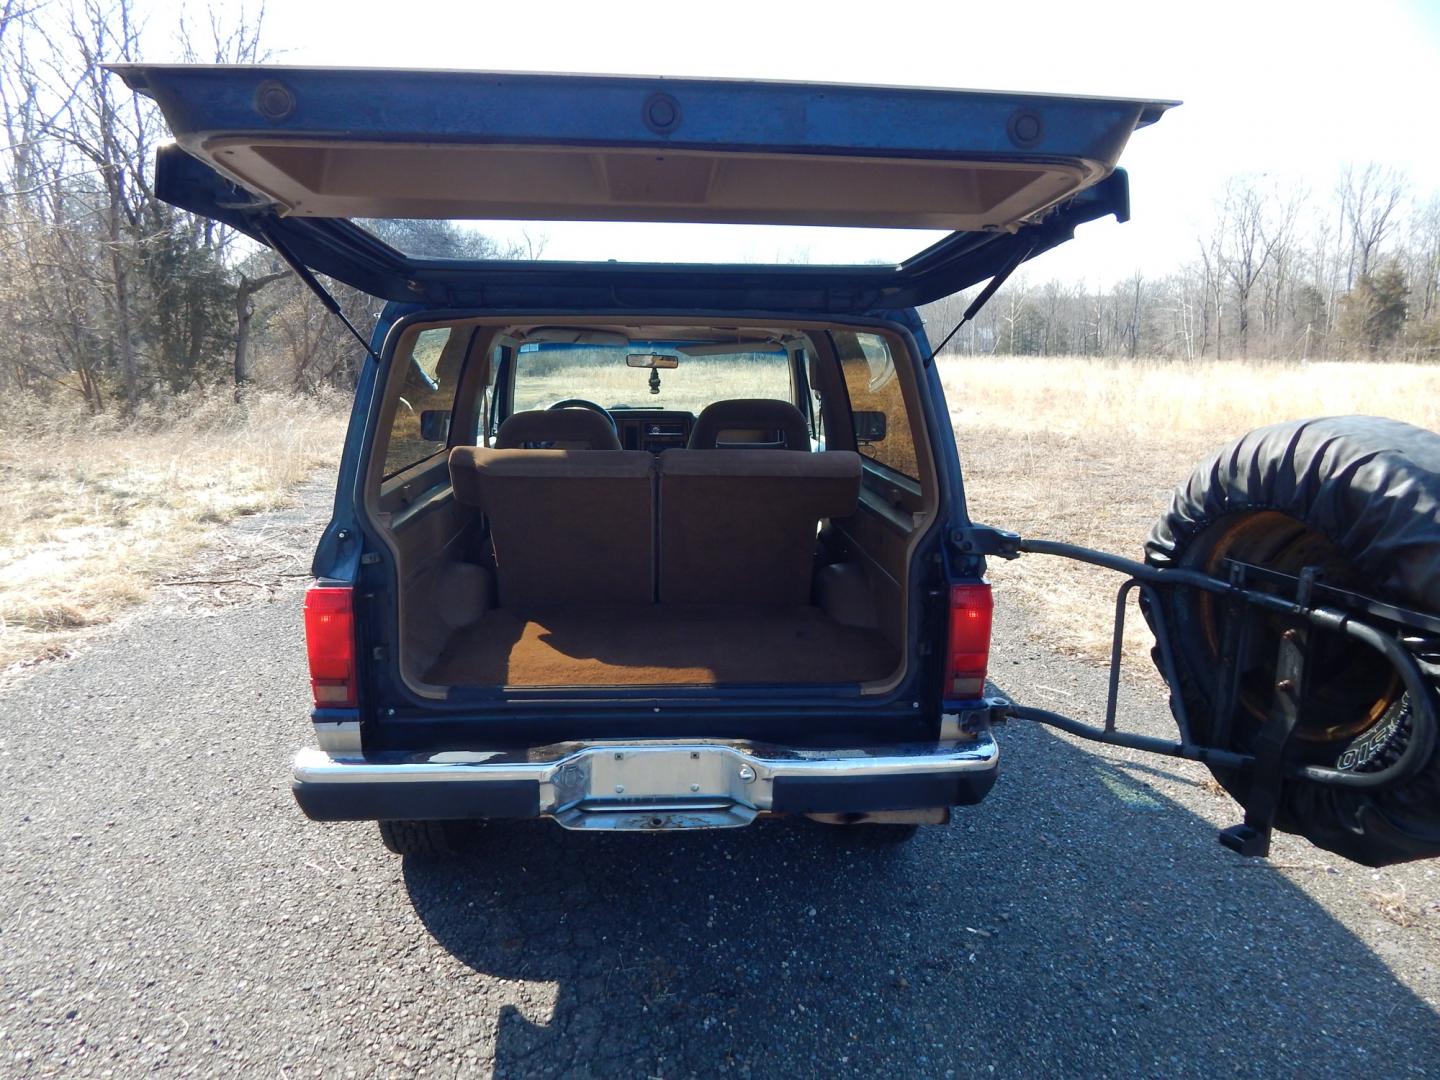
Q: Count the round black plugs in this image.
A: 3